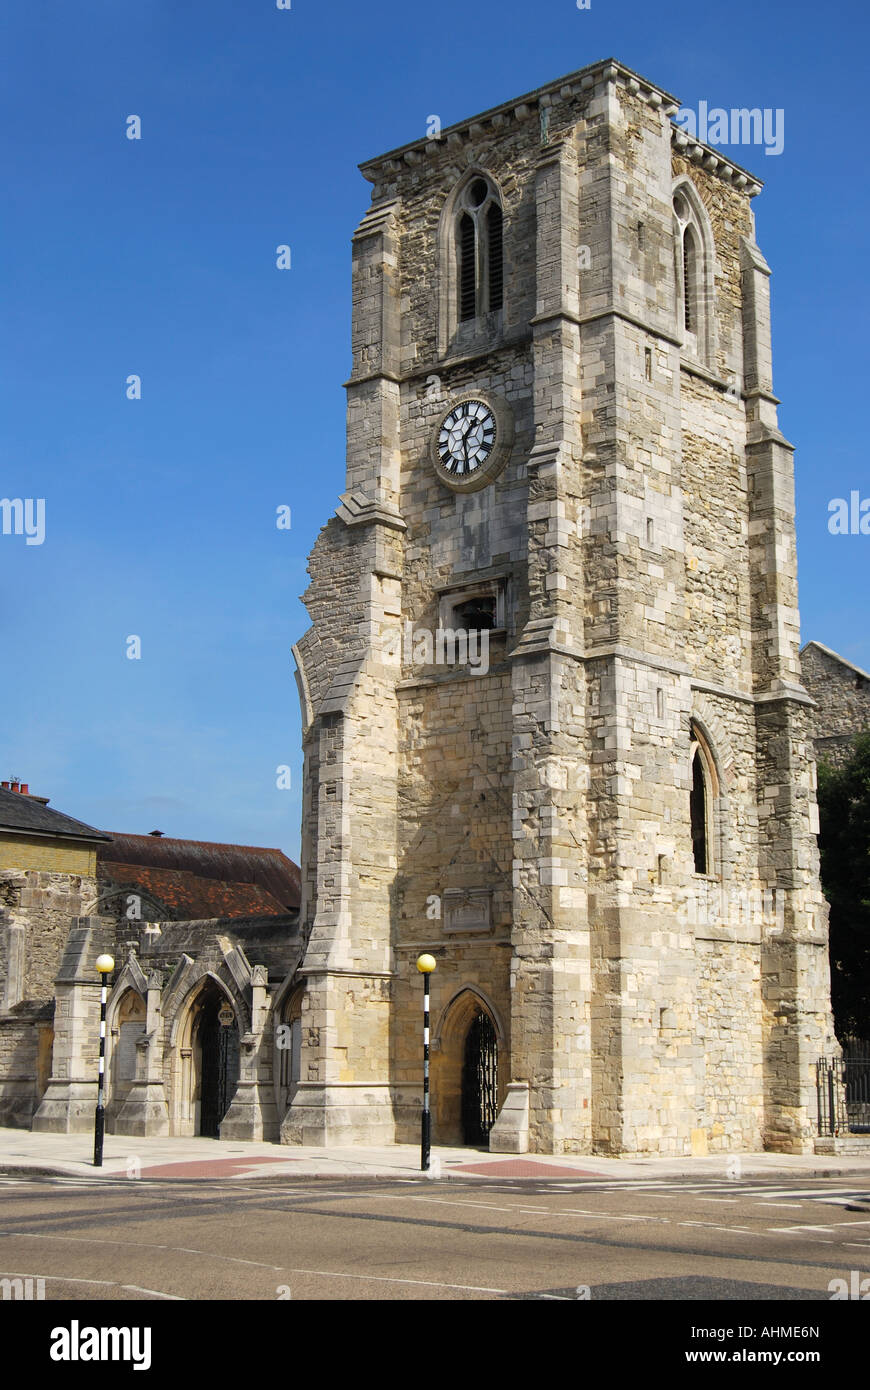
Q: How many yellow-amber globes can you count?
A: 2